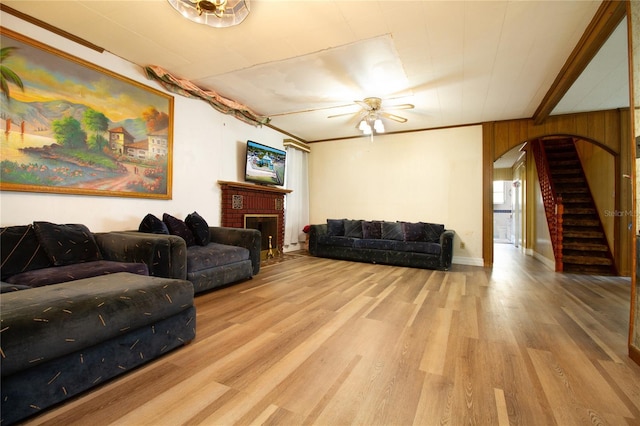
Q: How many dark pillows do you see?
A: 11